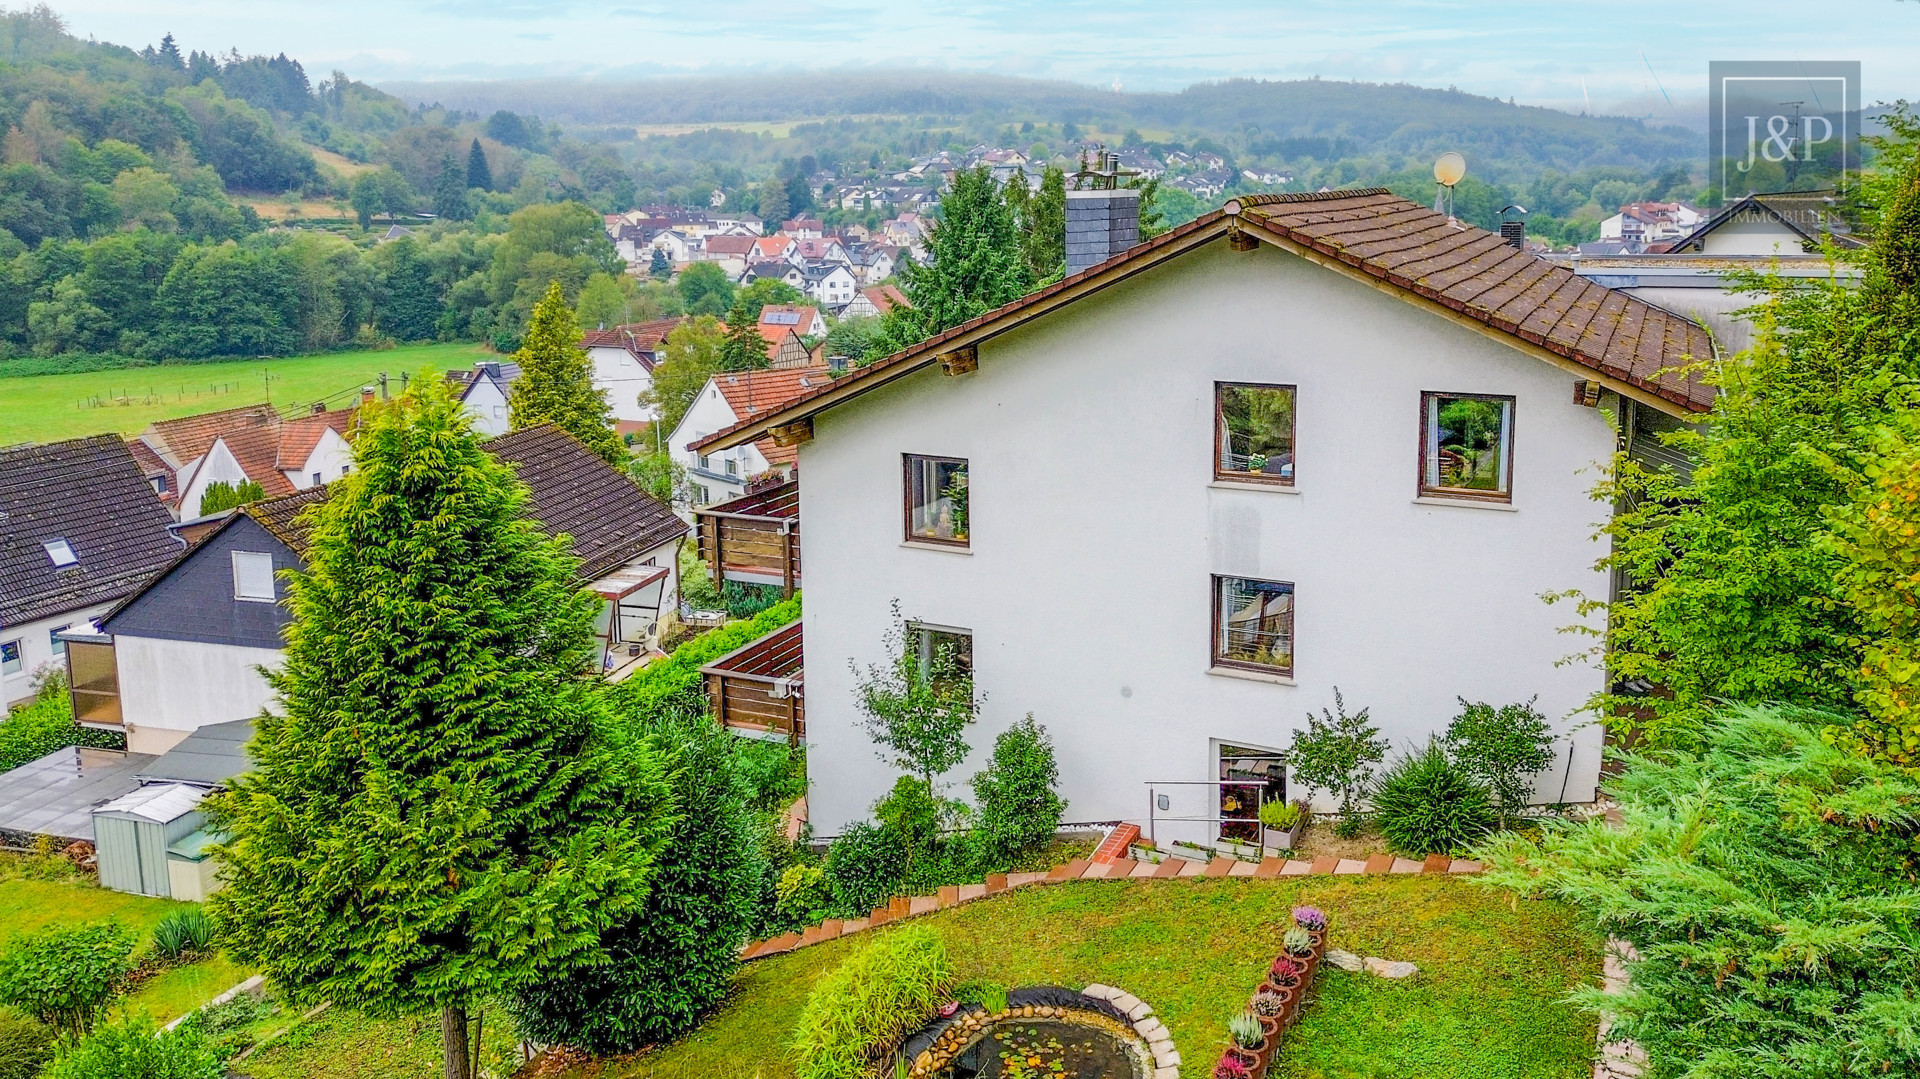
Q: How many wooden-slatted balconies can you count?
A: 2